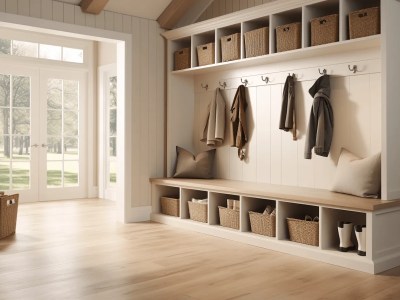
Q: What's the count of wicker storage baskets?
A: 13